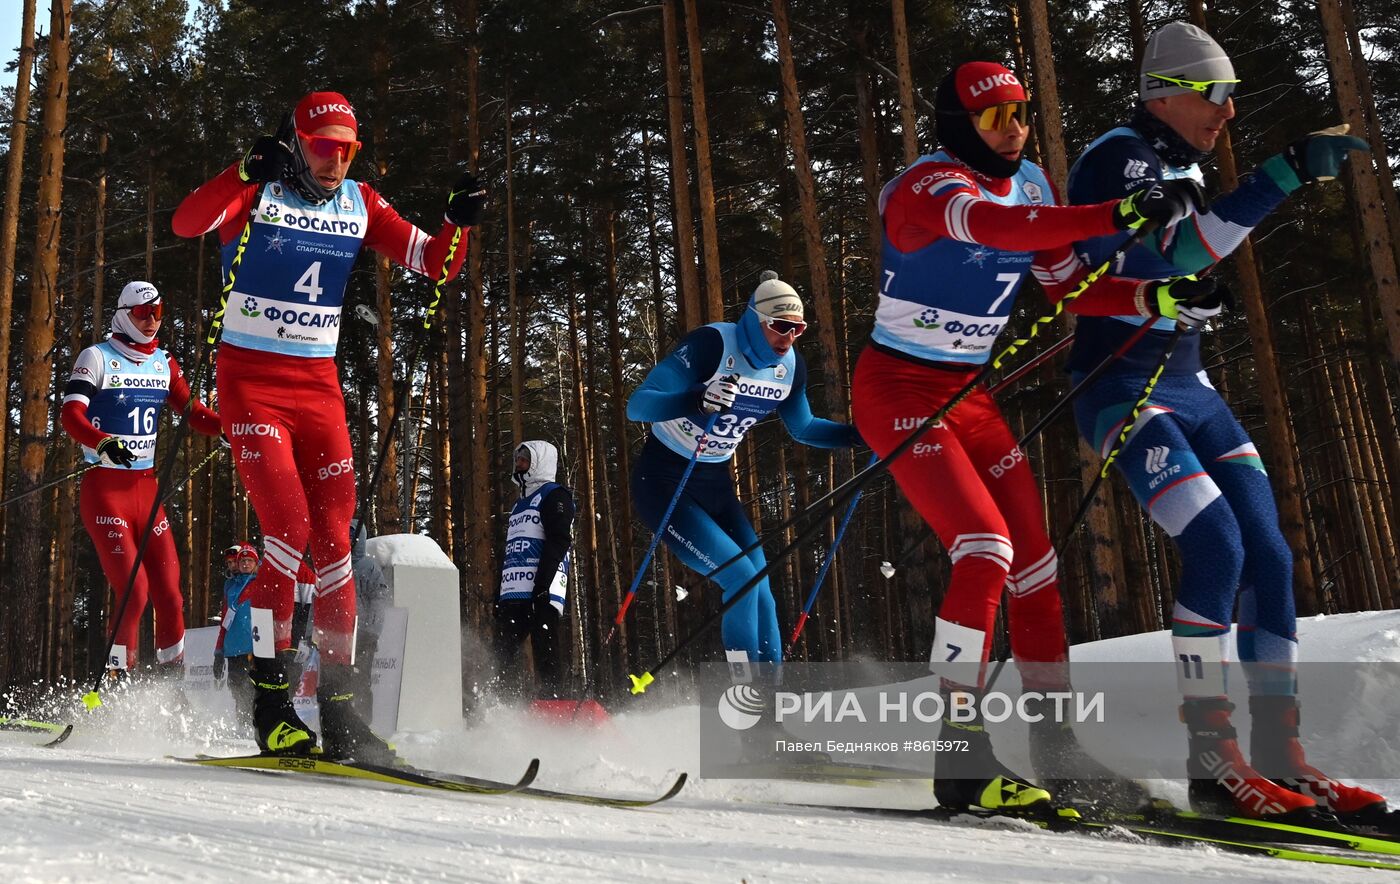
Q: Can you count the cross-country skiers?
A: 5